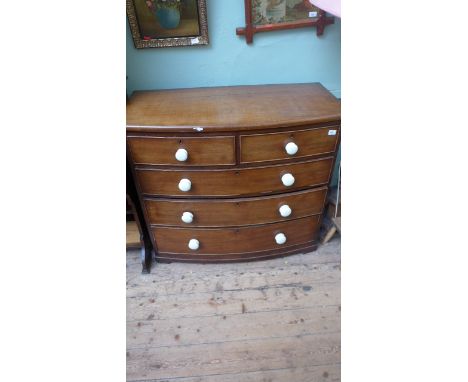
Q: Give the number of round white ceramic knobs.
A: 8